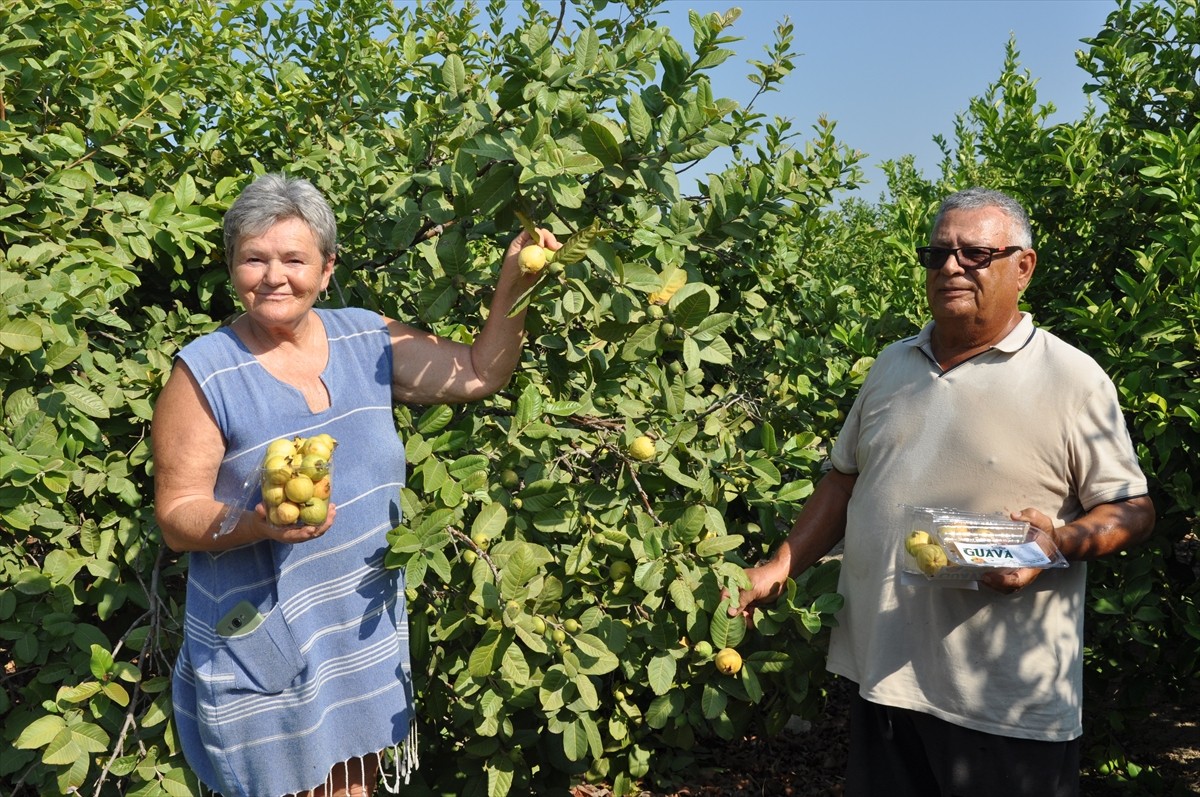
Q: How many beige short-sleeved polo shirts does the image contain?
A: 1